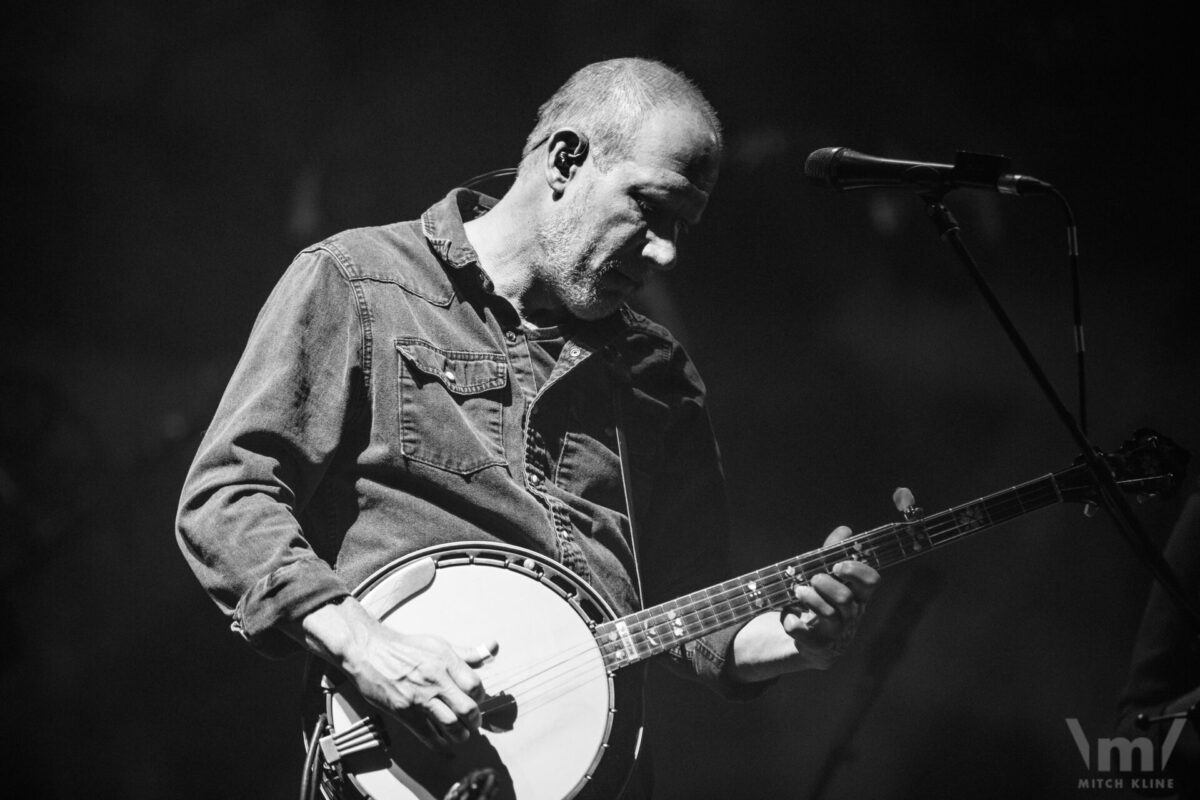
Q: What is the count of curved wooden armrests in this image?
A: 1